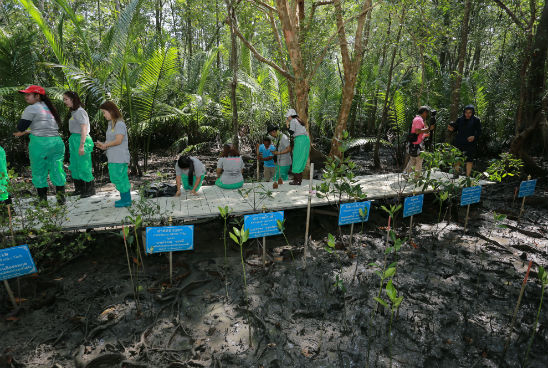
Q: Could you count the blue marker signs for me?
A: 7